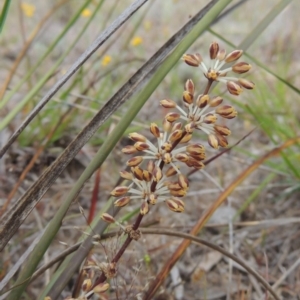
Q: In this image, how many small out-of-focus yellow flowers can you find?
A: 4